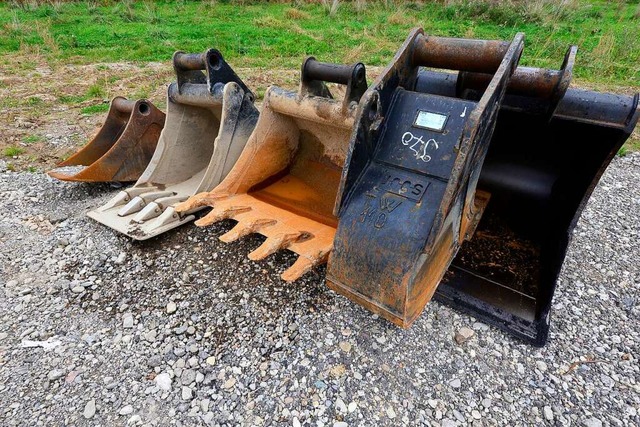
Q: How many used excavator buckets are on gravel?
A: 5